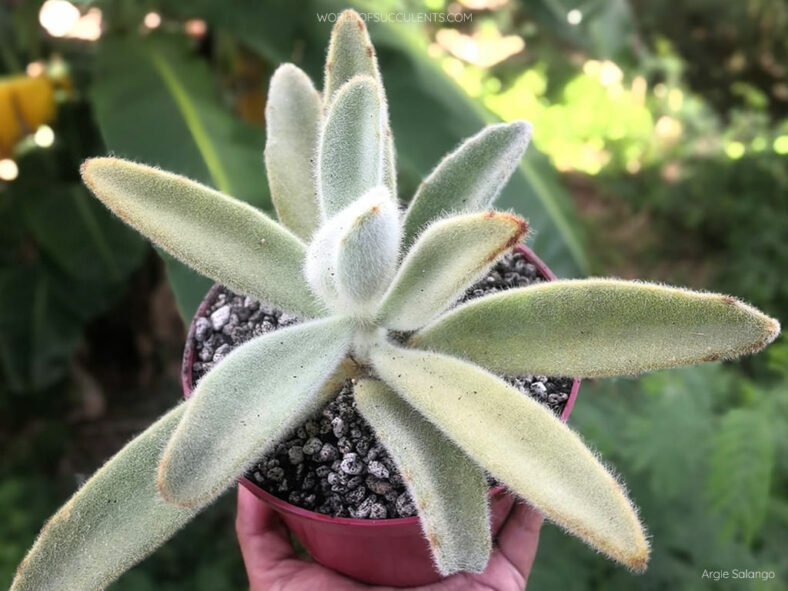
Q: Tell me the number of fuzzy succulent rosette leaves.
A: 13